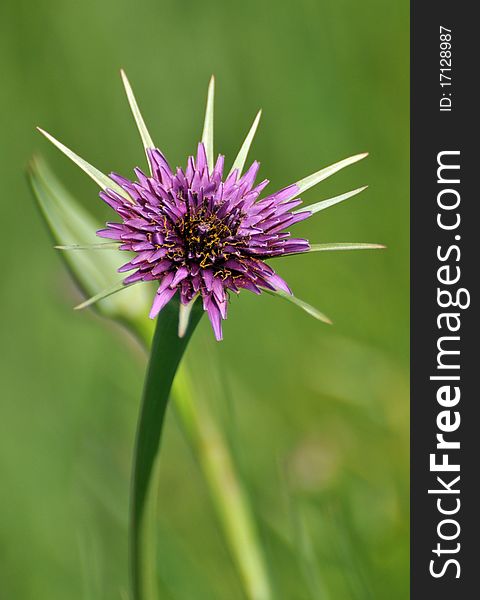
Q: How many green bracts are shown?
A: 11